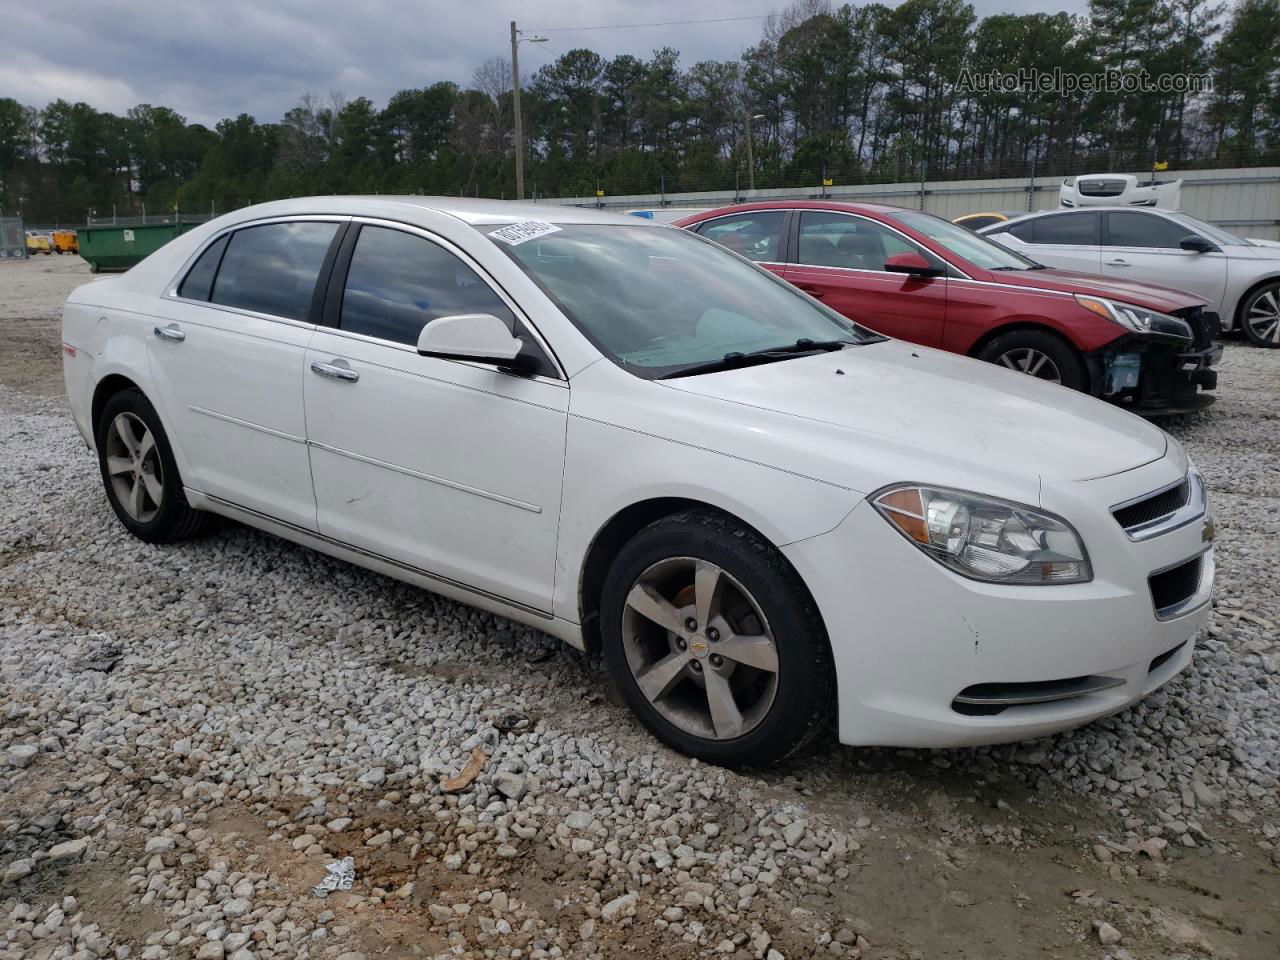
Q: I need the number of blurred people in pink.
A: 0